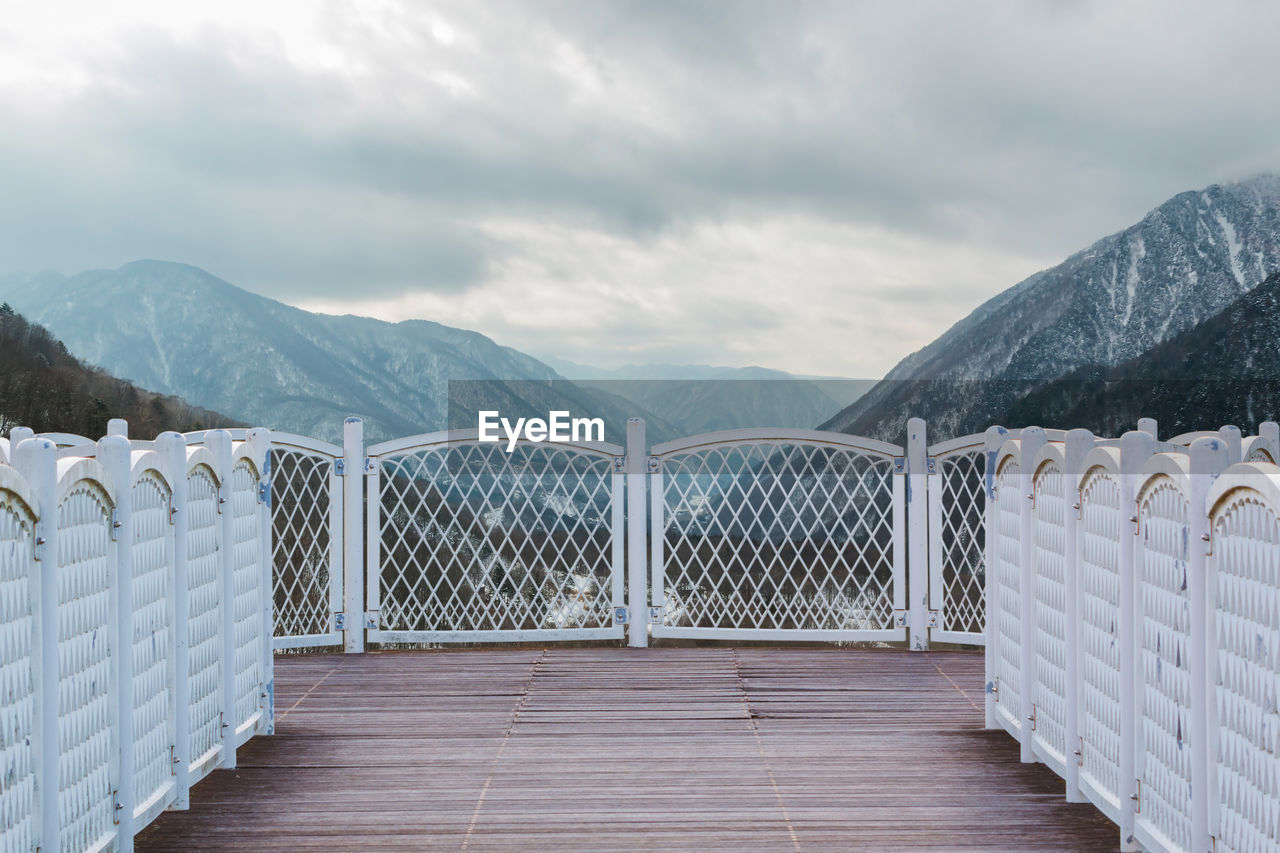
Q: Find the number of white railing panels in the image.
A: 14